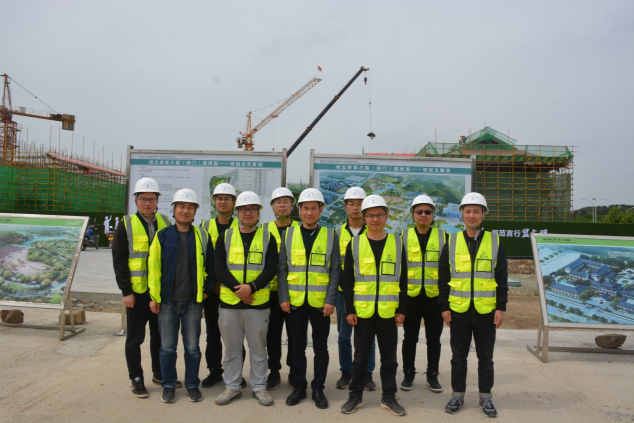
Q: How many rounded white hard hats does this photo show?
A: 10